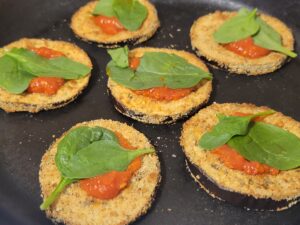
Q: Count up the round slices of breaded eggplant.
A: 6